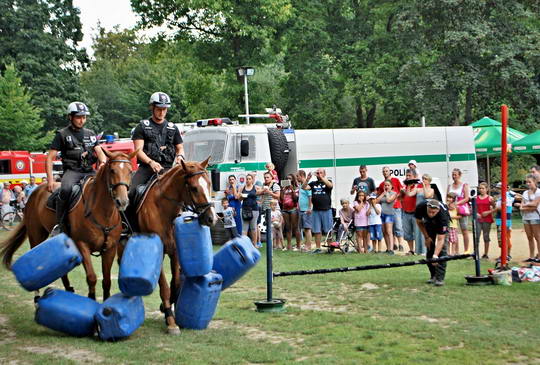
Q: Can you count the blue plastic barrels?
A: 7